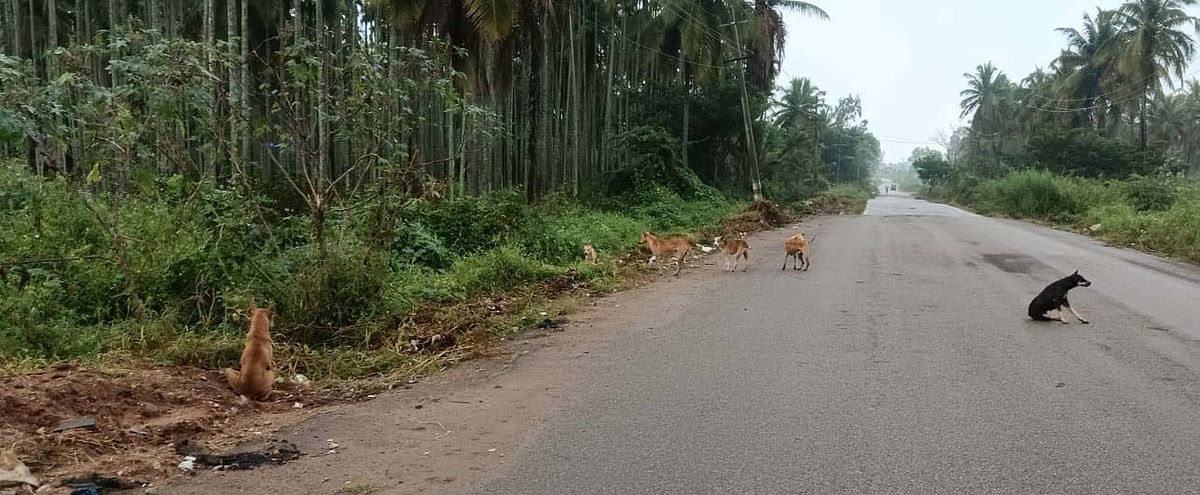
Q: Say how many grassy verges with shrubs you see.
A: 2